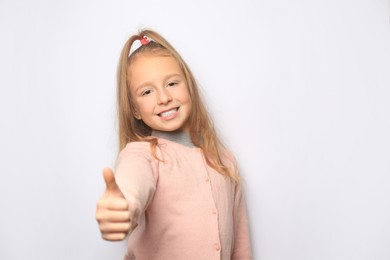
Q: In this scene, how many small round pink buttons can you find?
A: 3